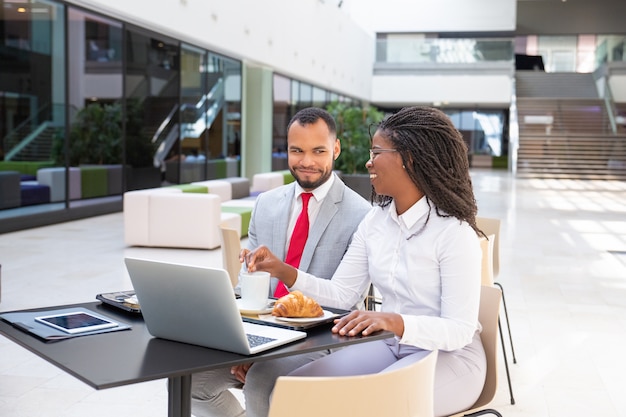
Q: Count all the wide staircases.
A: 1